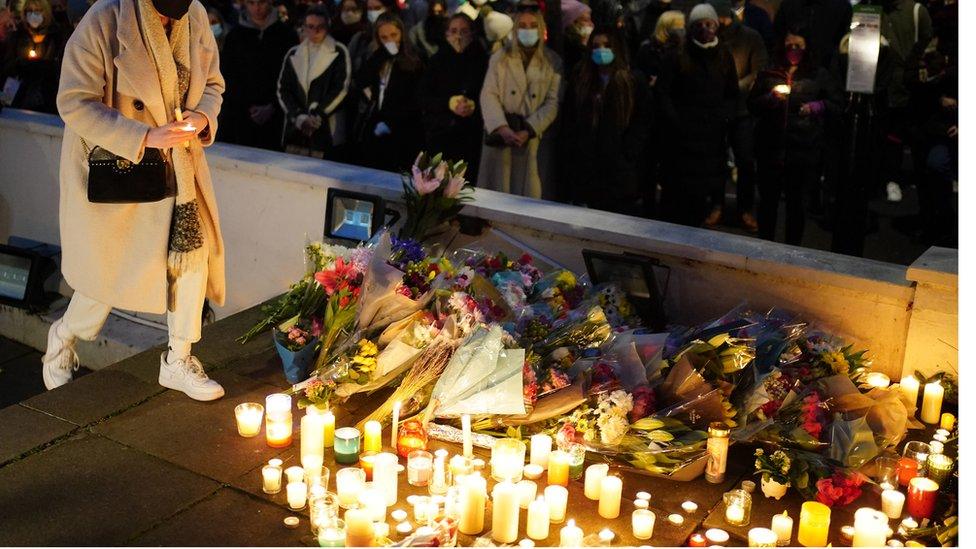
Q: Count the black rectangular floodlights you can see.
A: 3